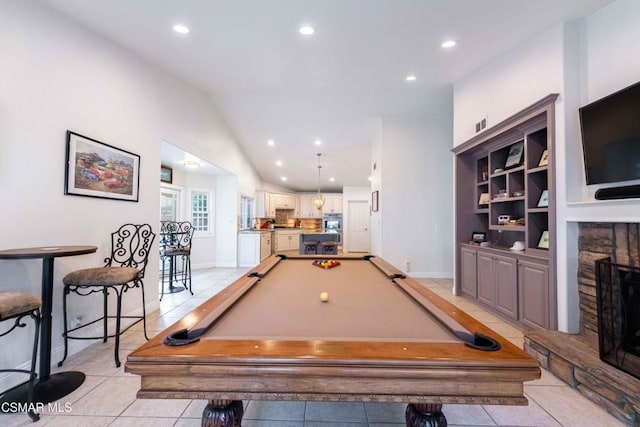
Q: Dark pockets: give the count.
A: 6